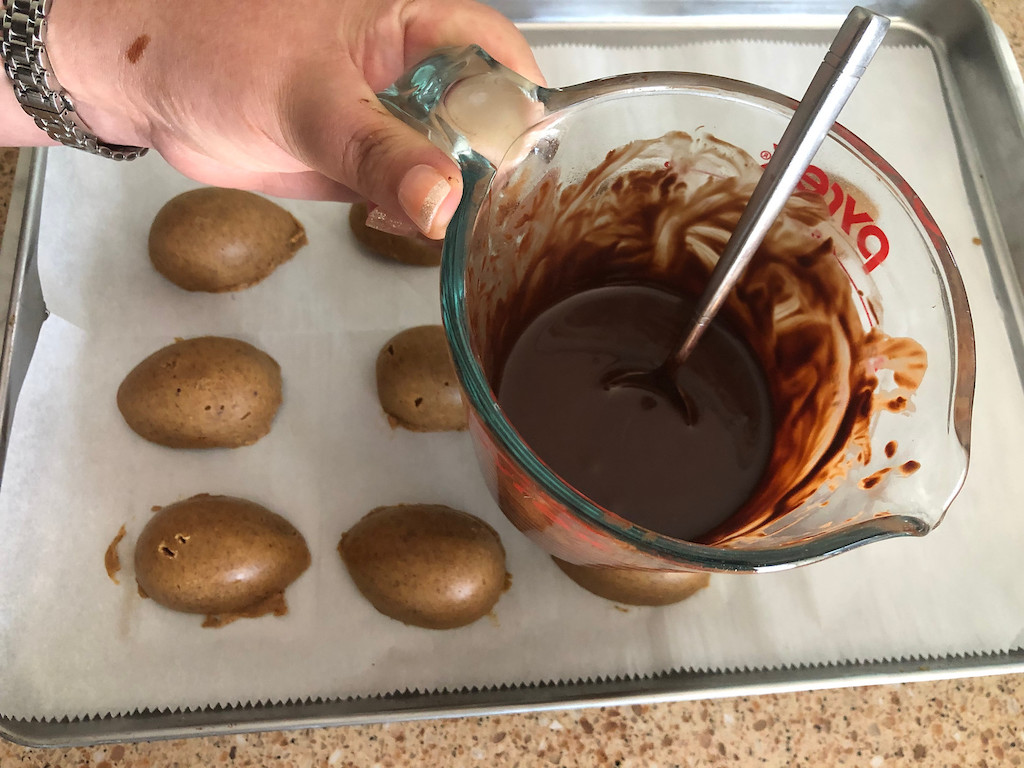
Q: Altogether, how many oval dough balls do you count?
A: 7